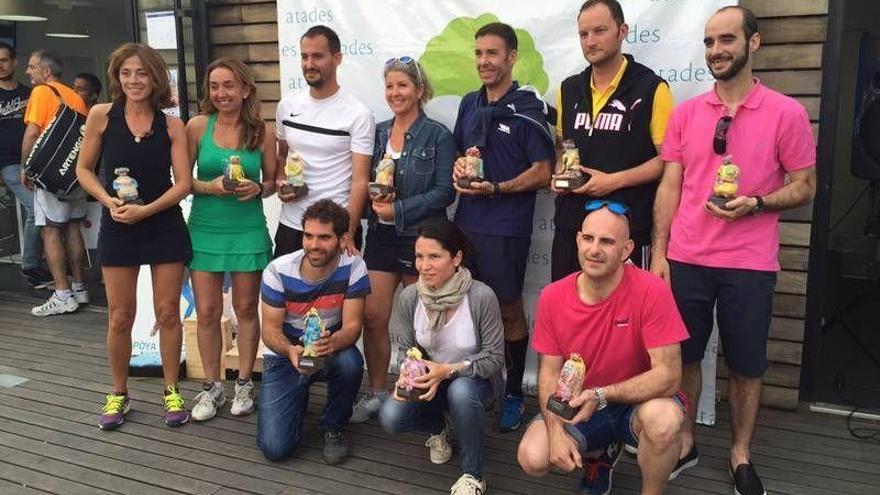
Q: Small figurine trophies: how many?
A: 10